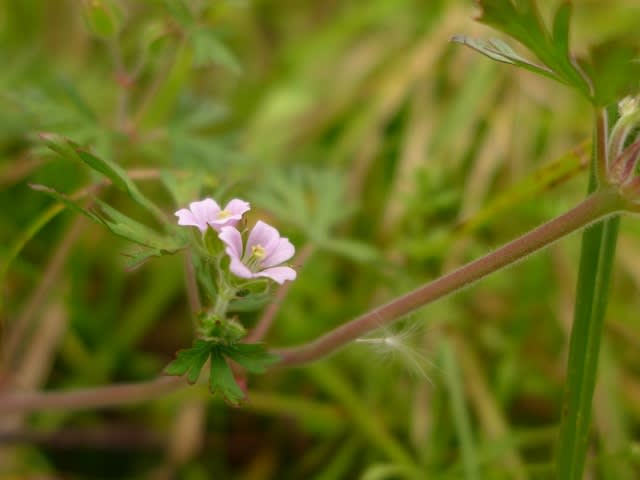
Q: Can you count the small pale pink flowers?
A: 2